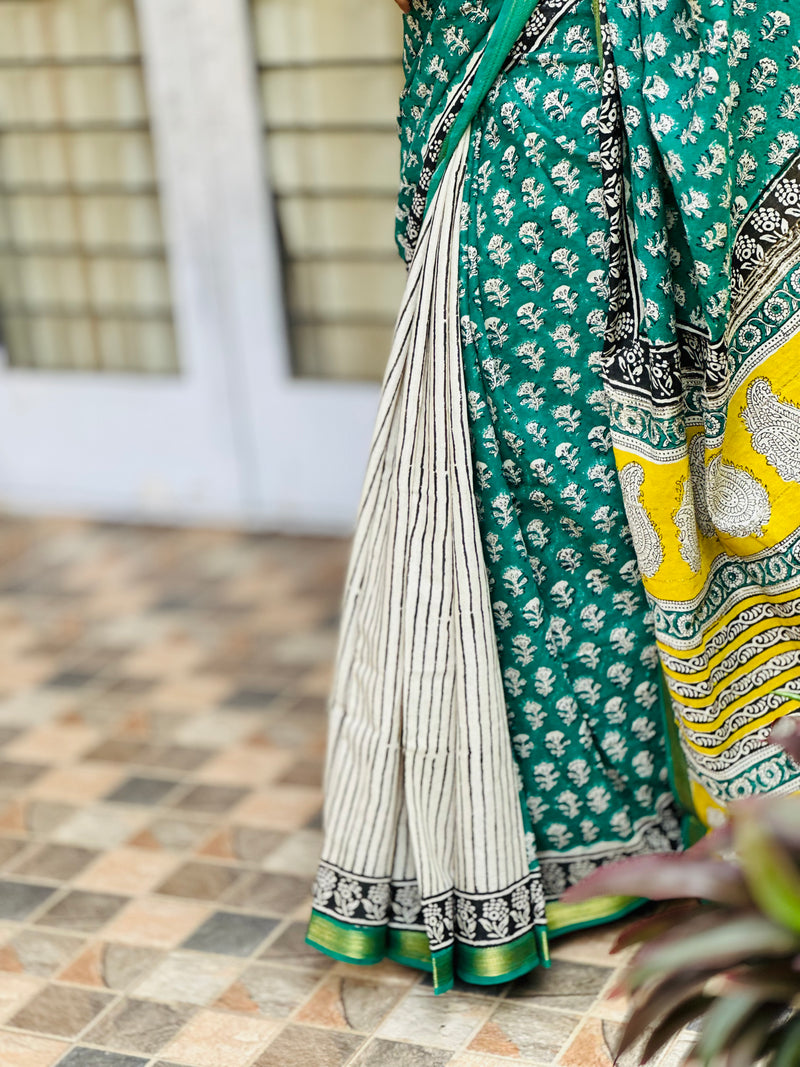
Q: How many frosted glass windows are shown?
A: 2